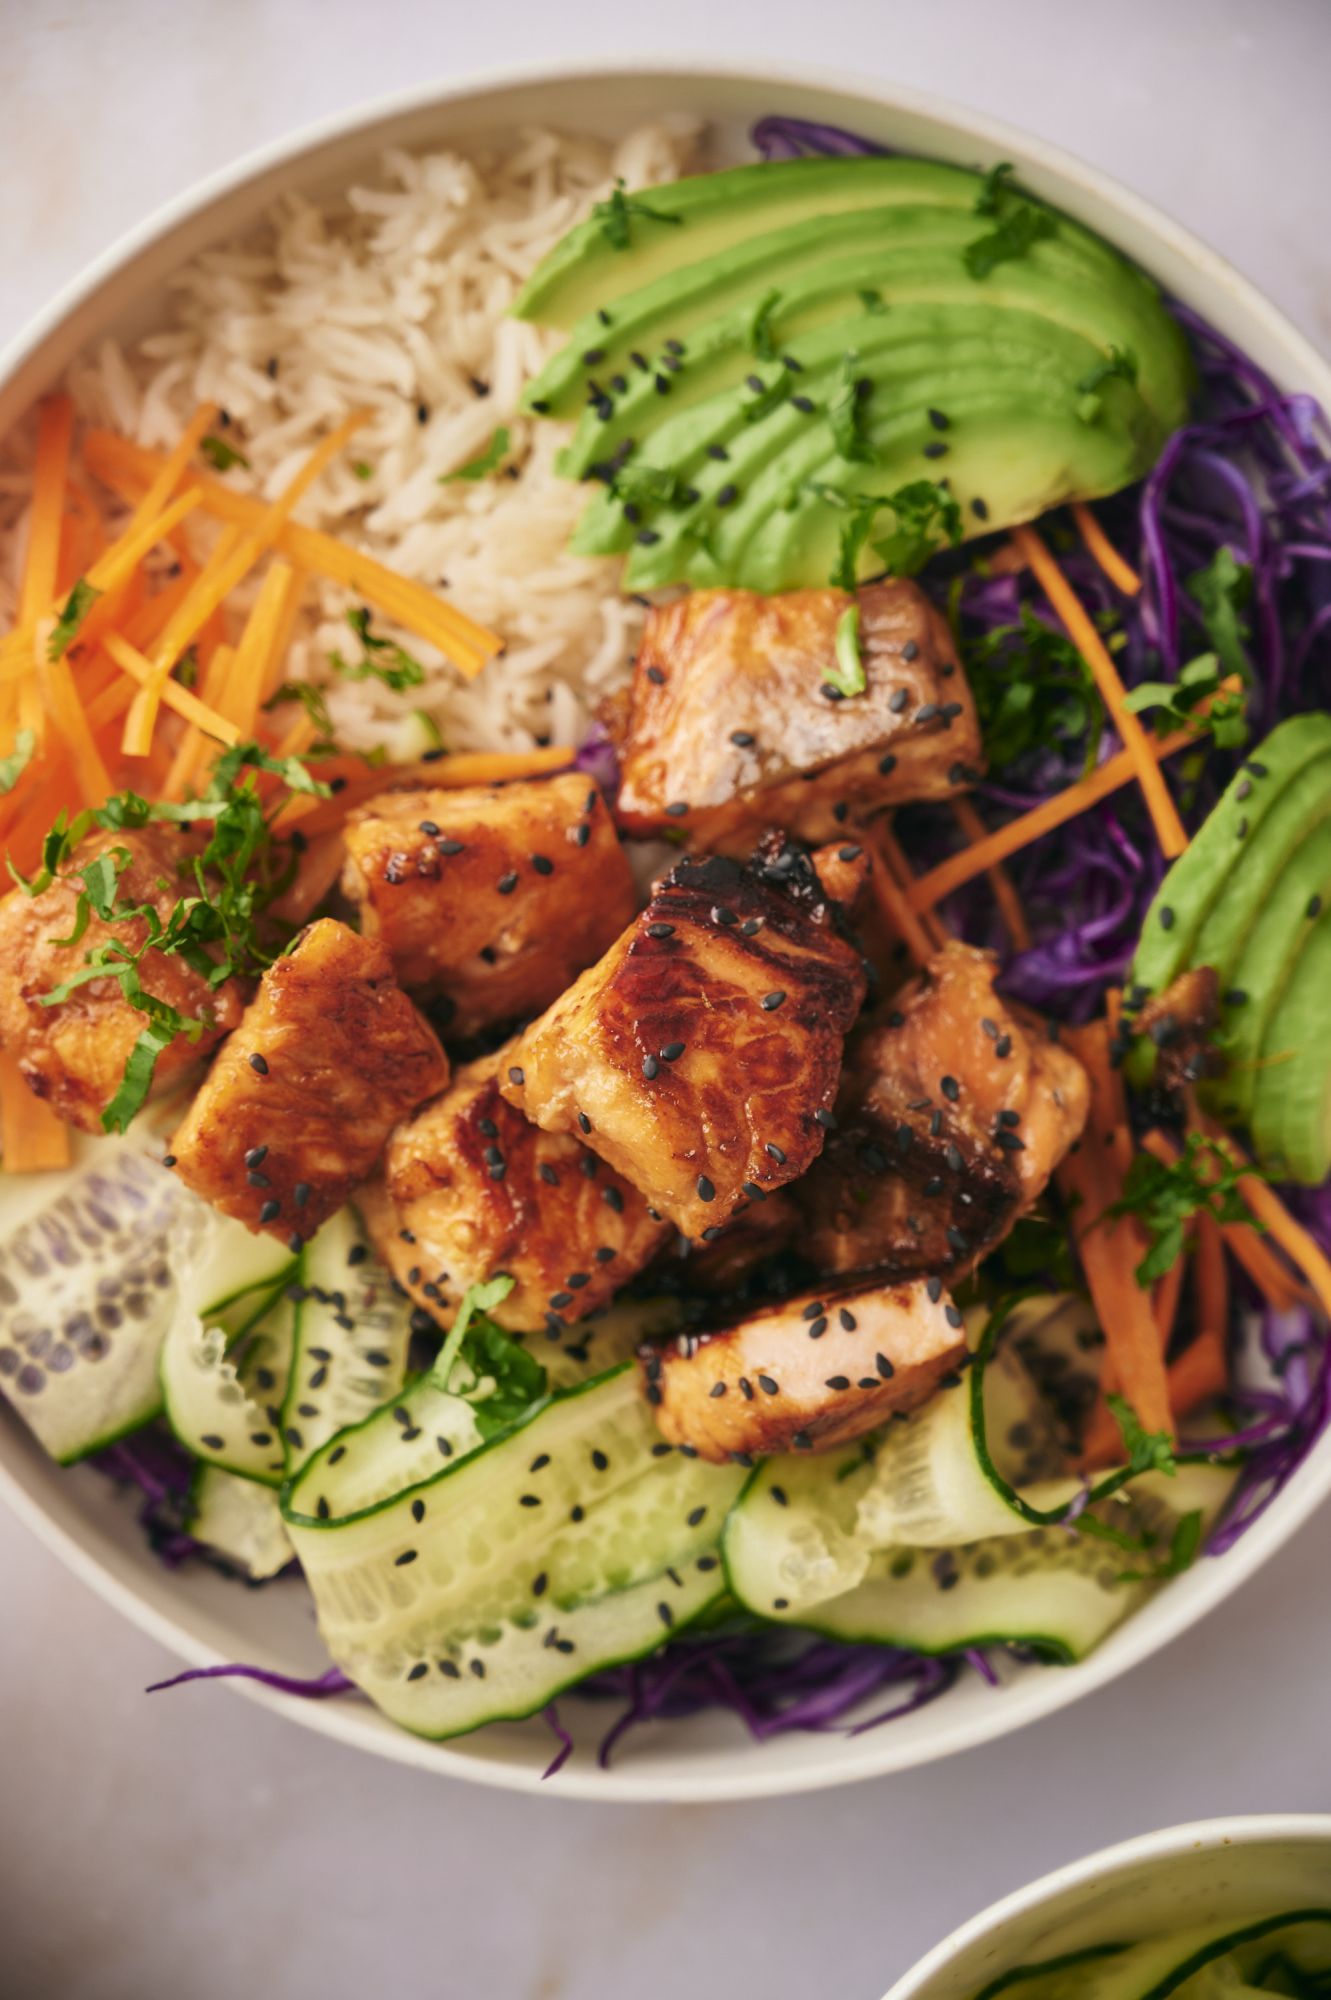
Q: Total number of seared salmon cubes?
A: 8